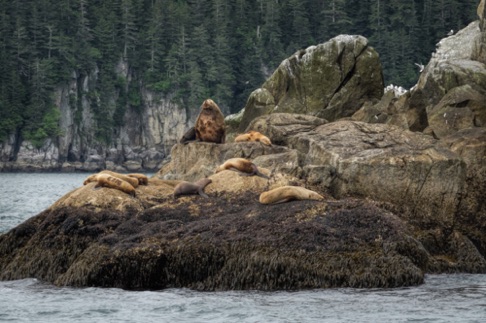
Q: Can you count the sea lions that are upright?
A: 1